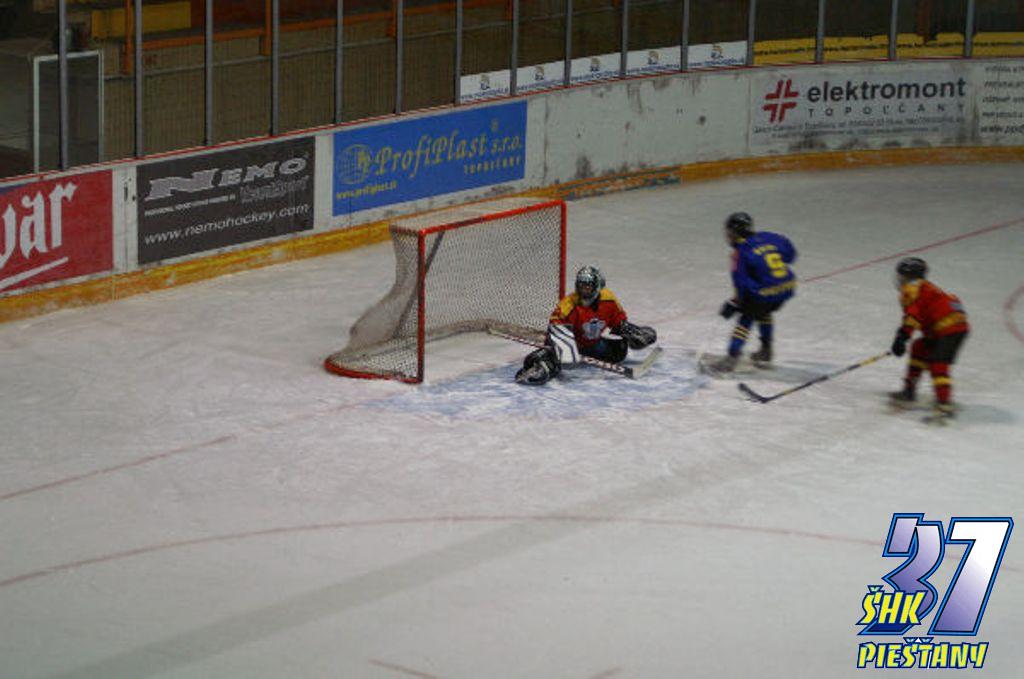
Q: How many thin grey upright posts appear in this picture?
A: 15